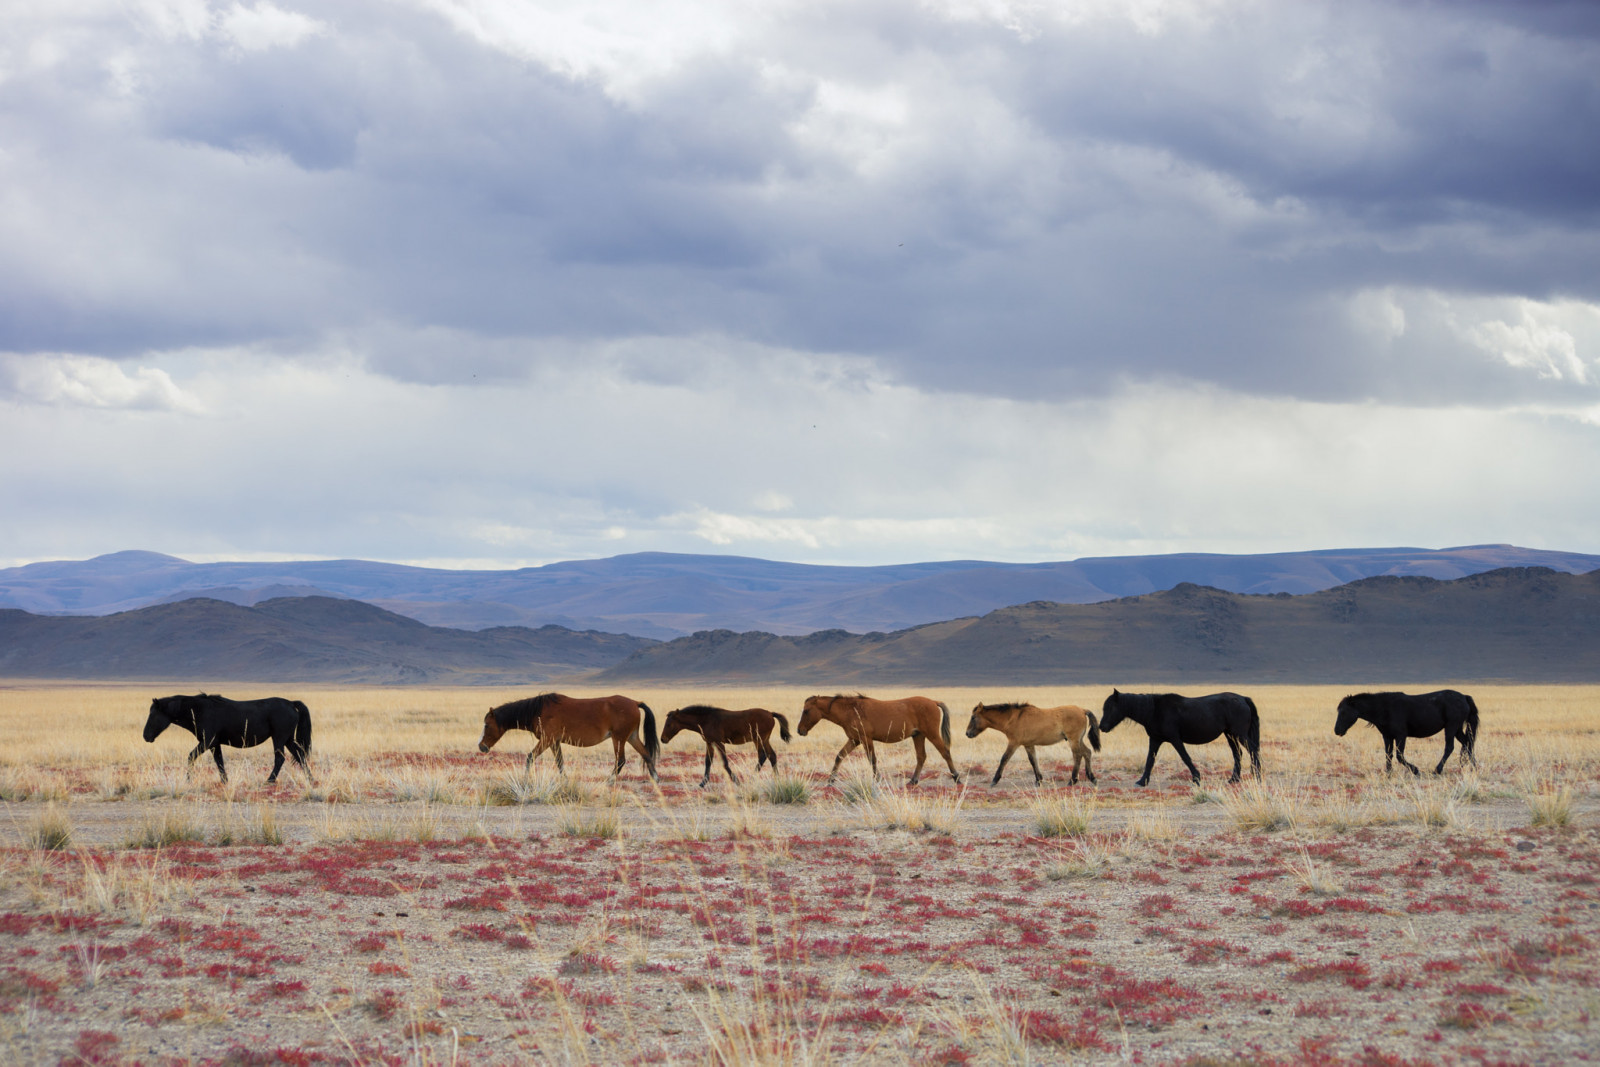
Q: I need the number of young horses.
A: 2